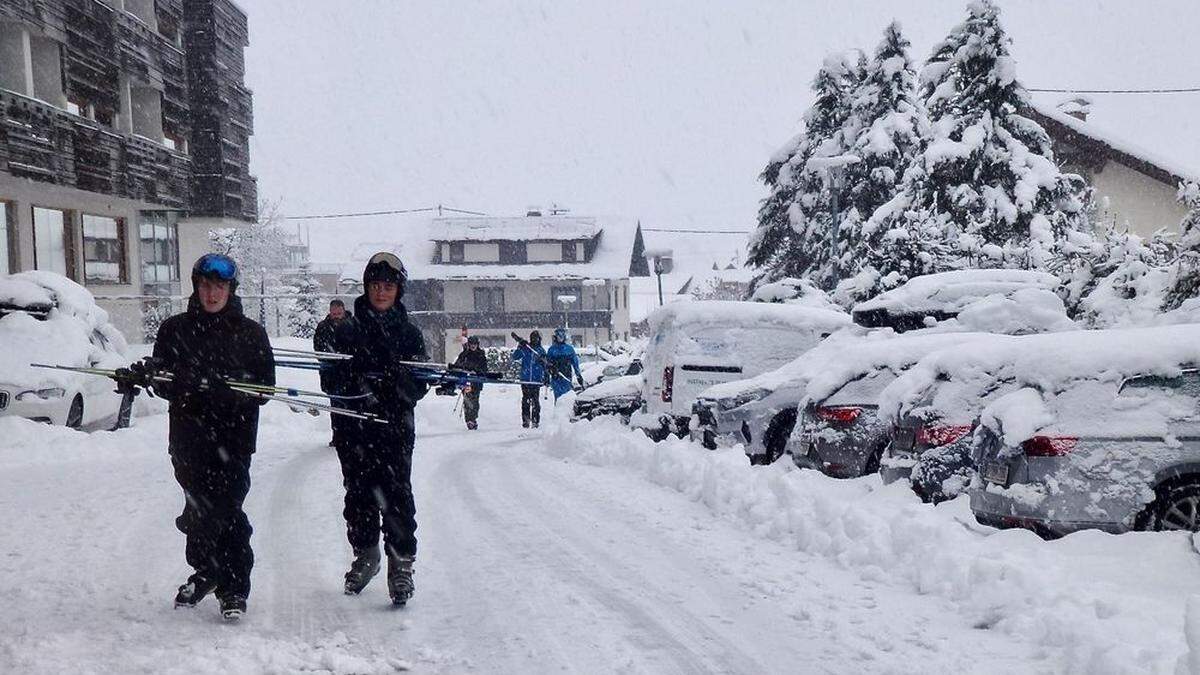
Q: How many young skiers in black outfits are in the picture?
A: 2